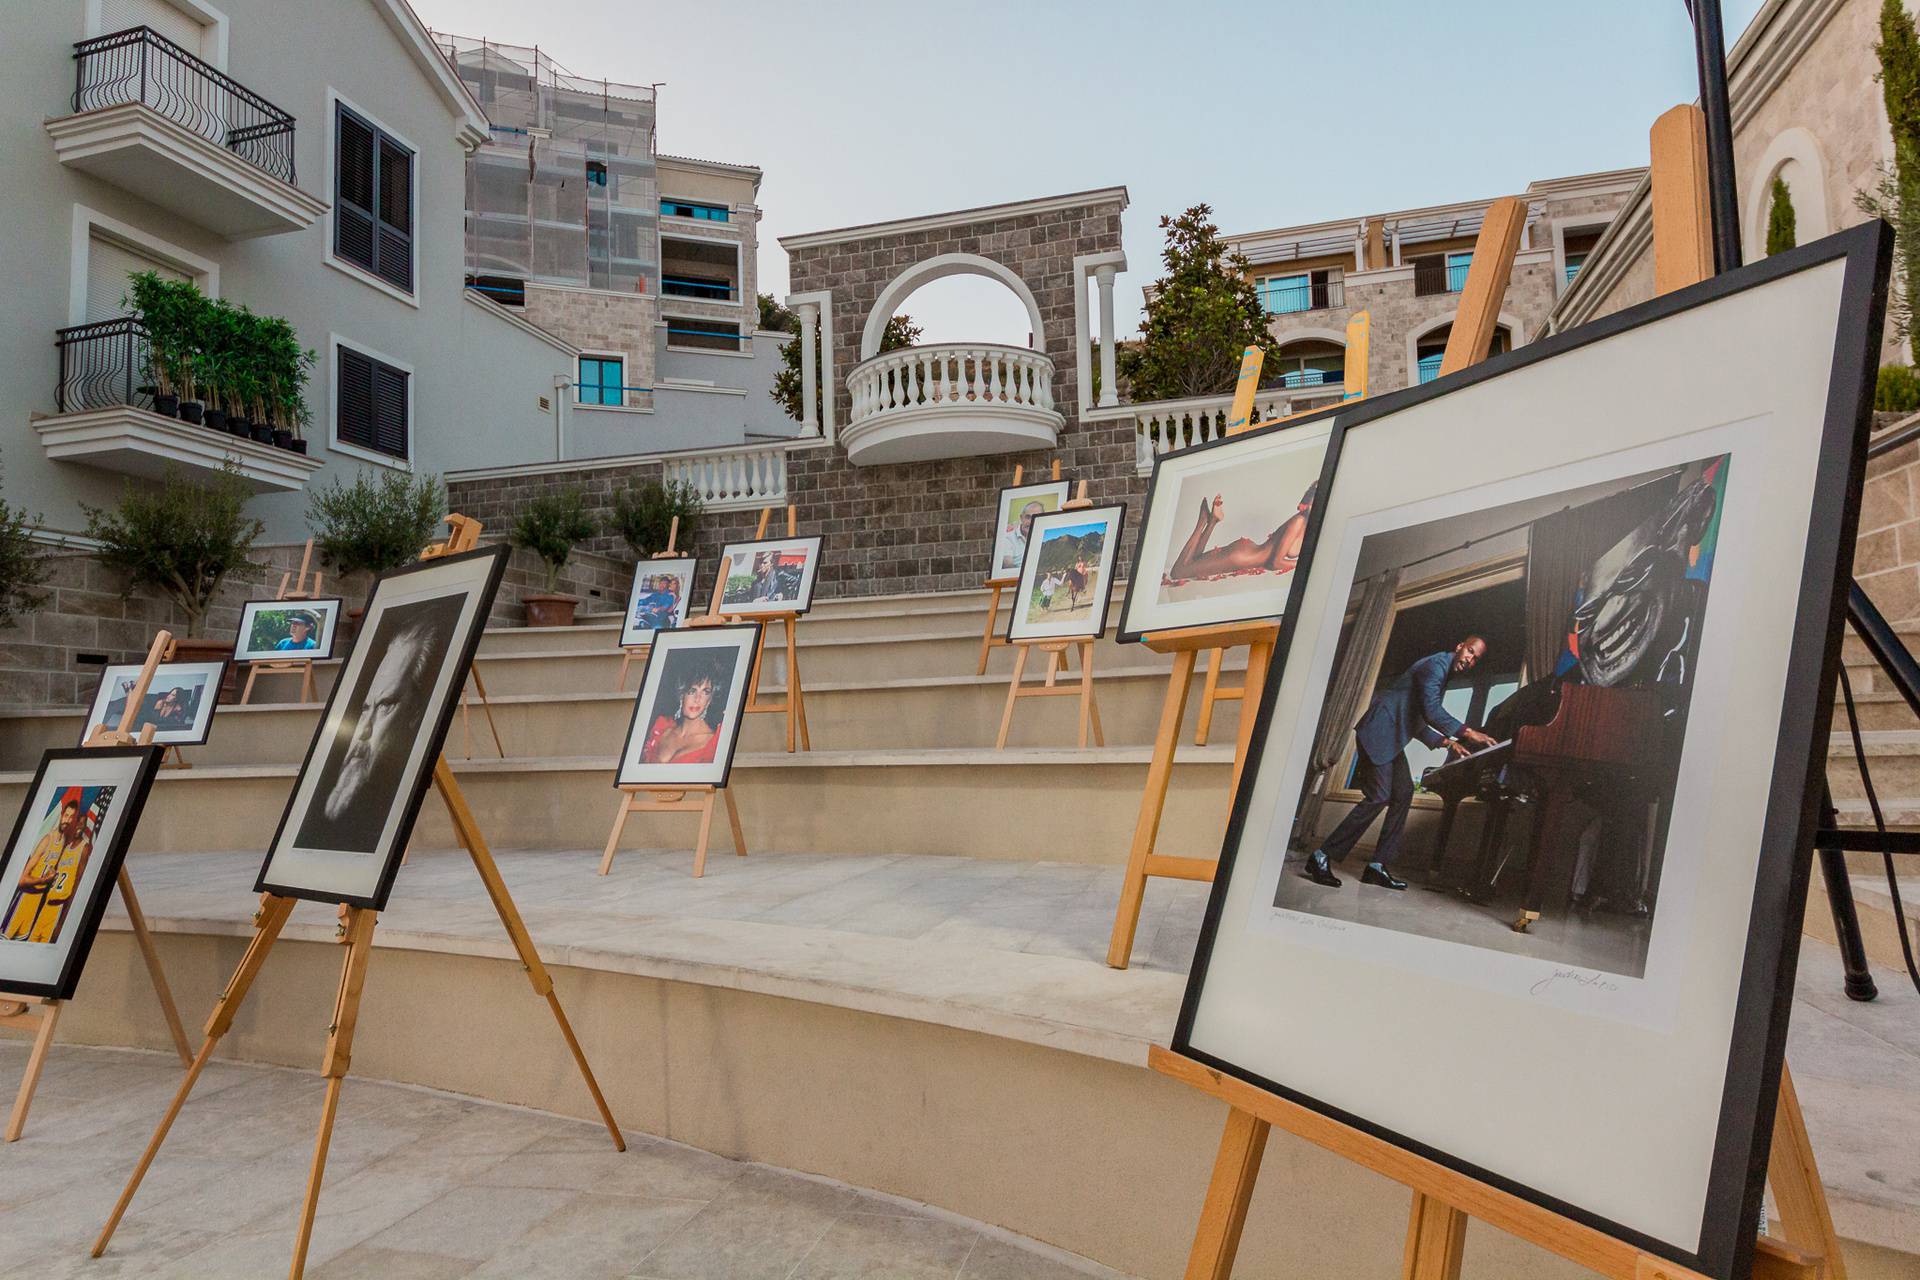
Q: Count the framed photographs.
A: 11